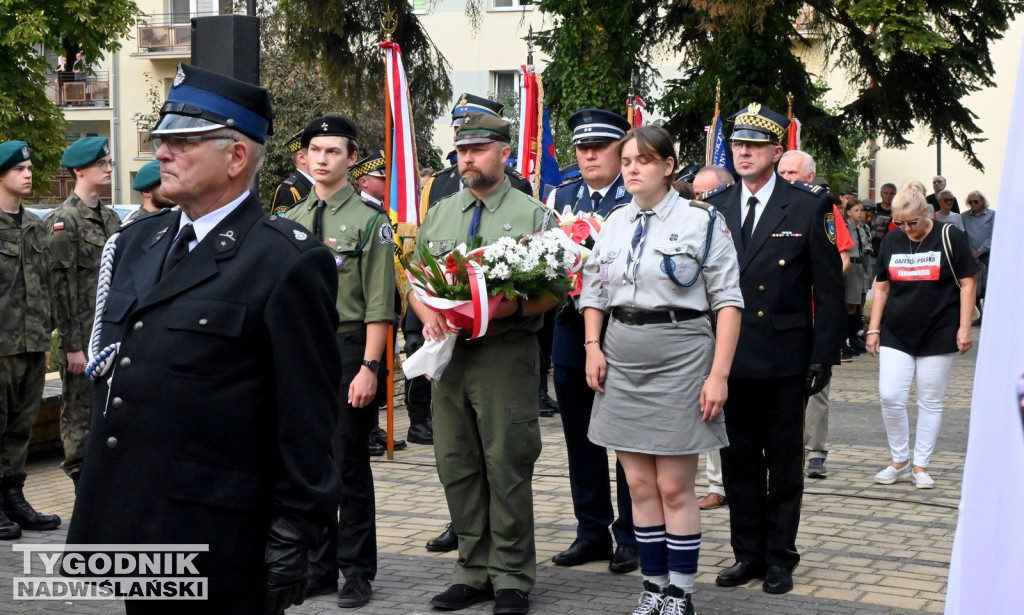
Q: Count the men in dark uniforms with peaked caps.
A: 6